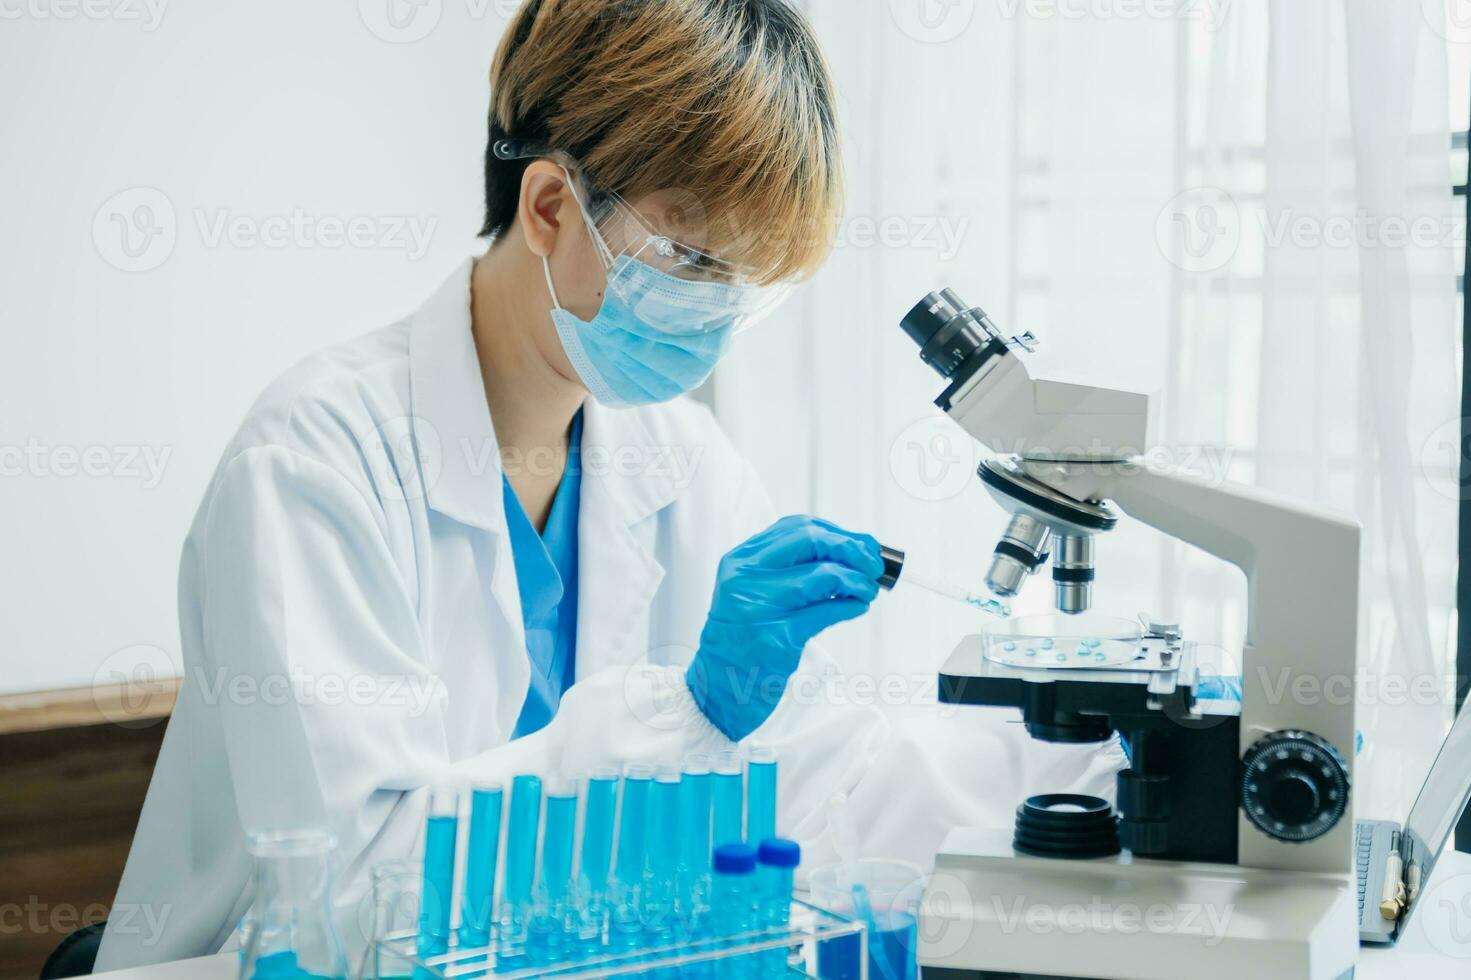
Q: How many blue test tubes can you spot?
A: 12